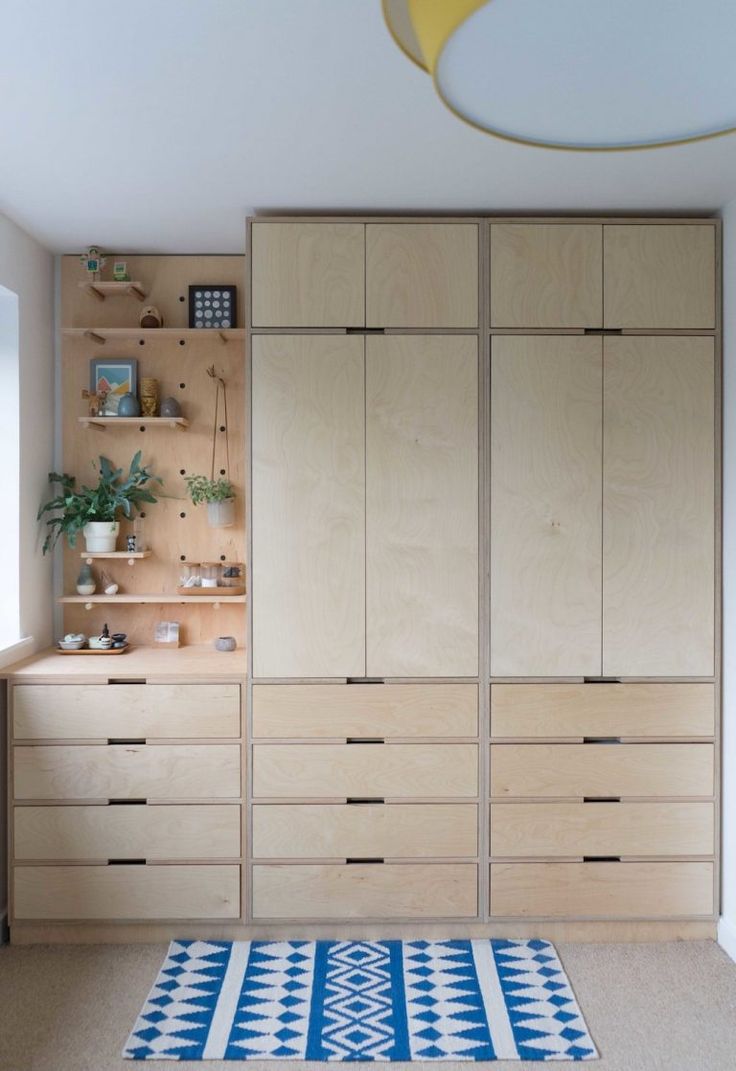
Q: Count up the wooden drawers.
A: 12